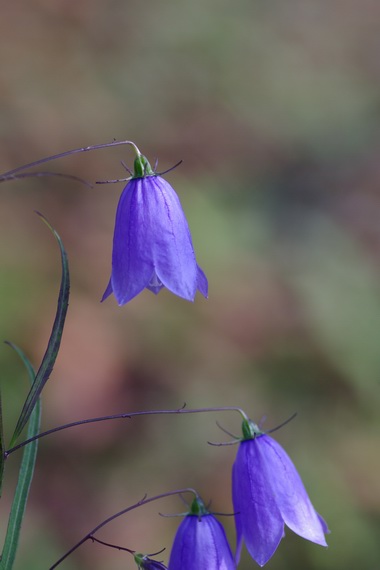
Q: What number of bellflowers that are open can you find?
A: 3